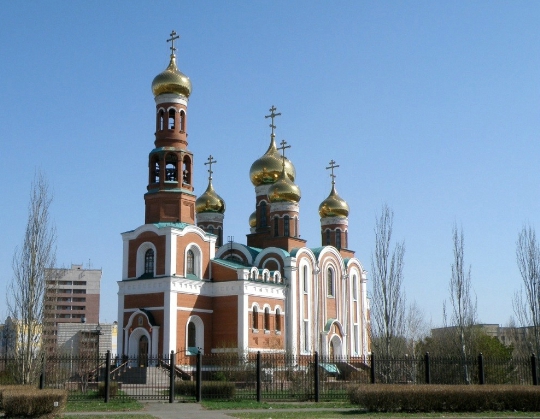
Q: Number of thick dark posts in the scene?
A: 10